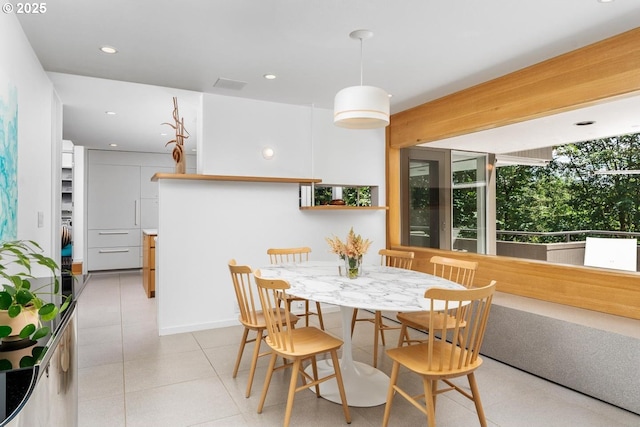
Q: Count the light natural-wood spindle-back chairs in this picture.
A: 6